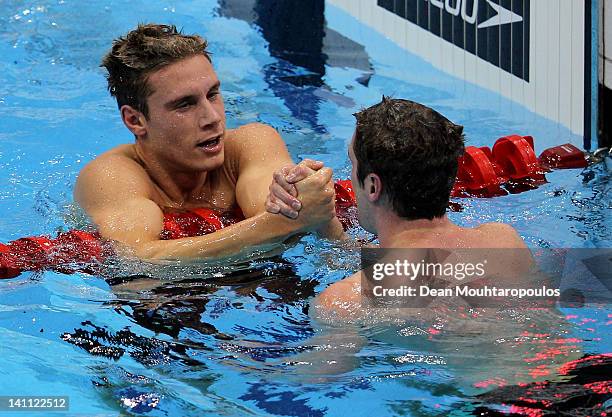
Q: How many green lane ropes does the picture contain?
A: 0